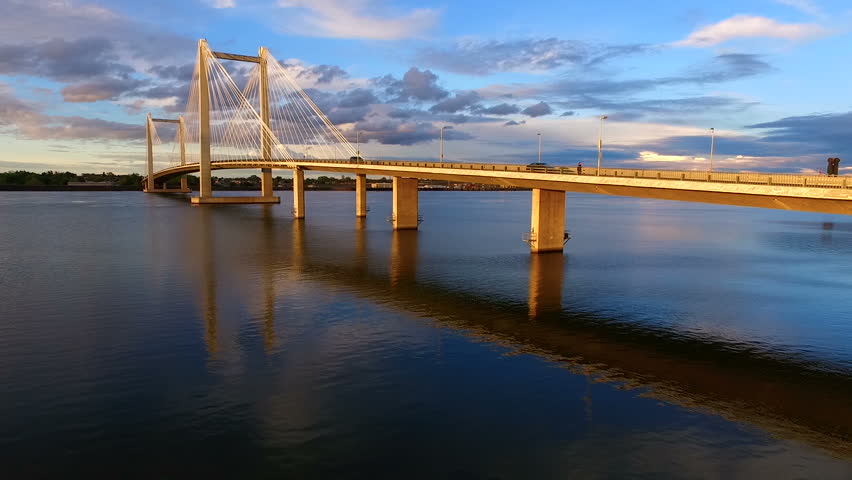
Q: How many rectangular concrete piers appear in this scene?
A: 4